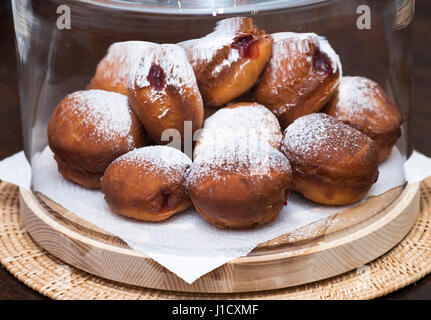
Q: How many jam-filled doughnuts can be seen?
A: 10